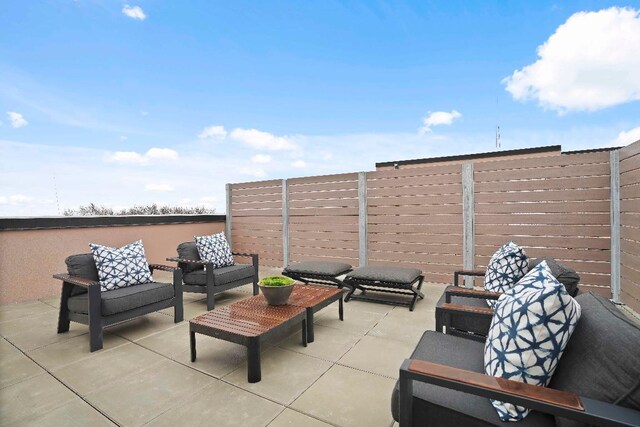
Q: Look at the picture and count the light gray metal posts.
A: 5